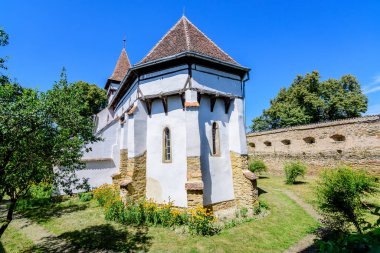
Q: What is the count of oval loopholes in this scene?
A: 5